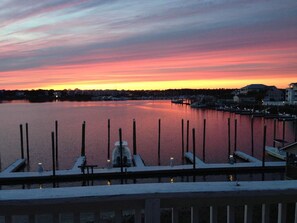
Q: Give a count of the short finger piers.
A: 5